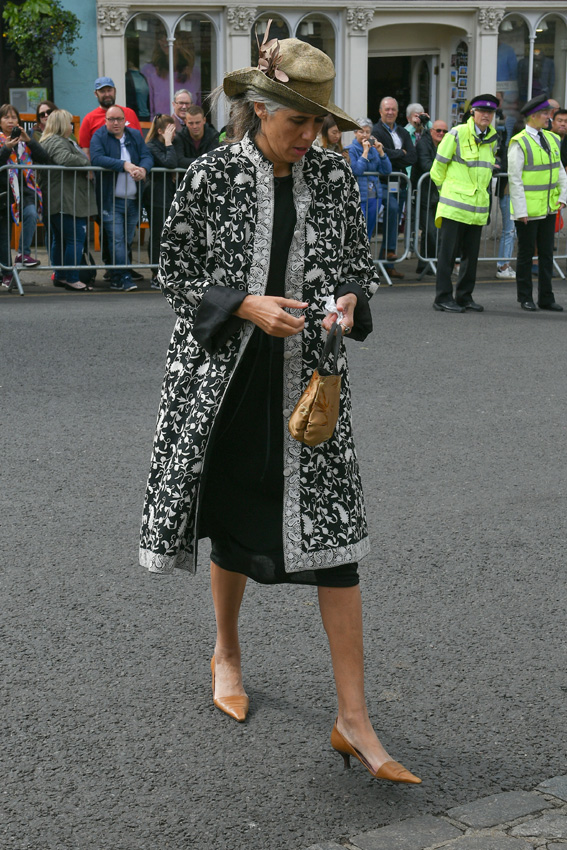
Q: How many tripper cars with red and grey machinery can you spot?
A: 0